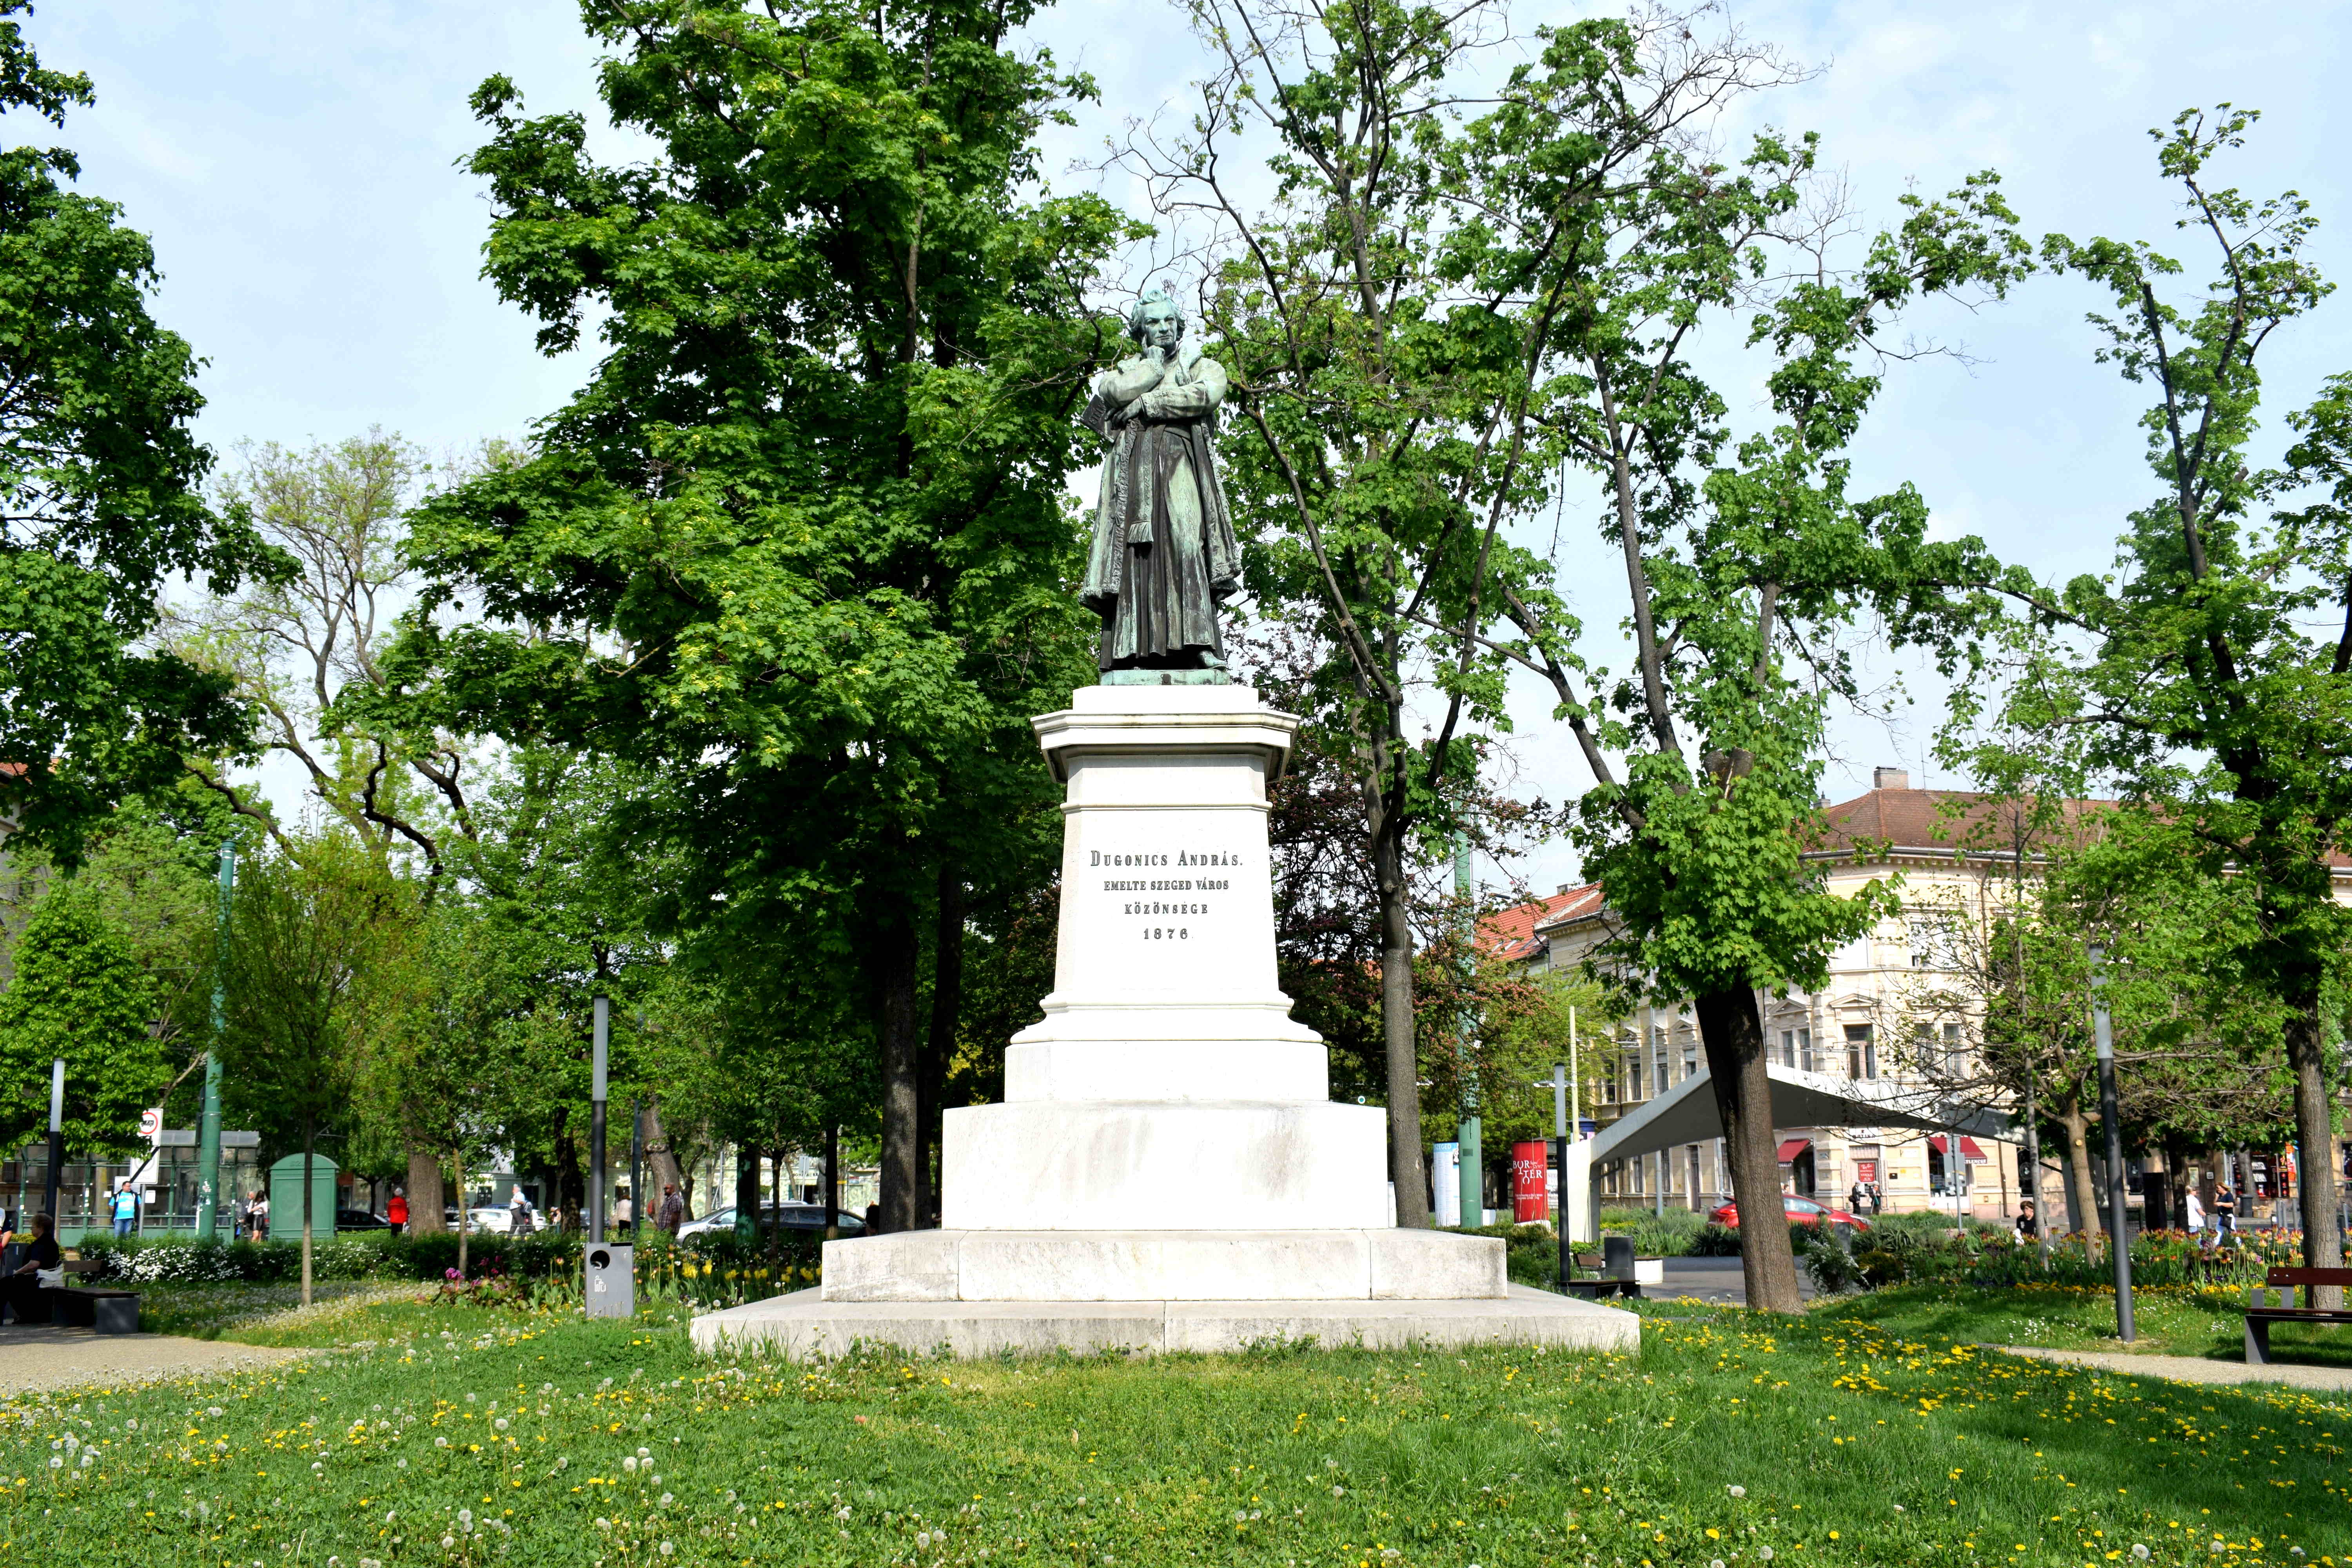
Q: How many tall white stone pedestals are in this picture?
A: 1